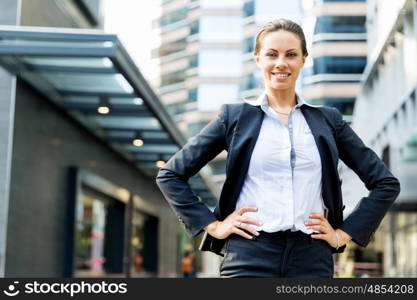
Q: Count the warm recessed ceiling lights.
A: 3